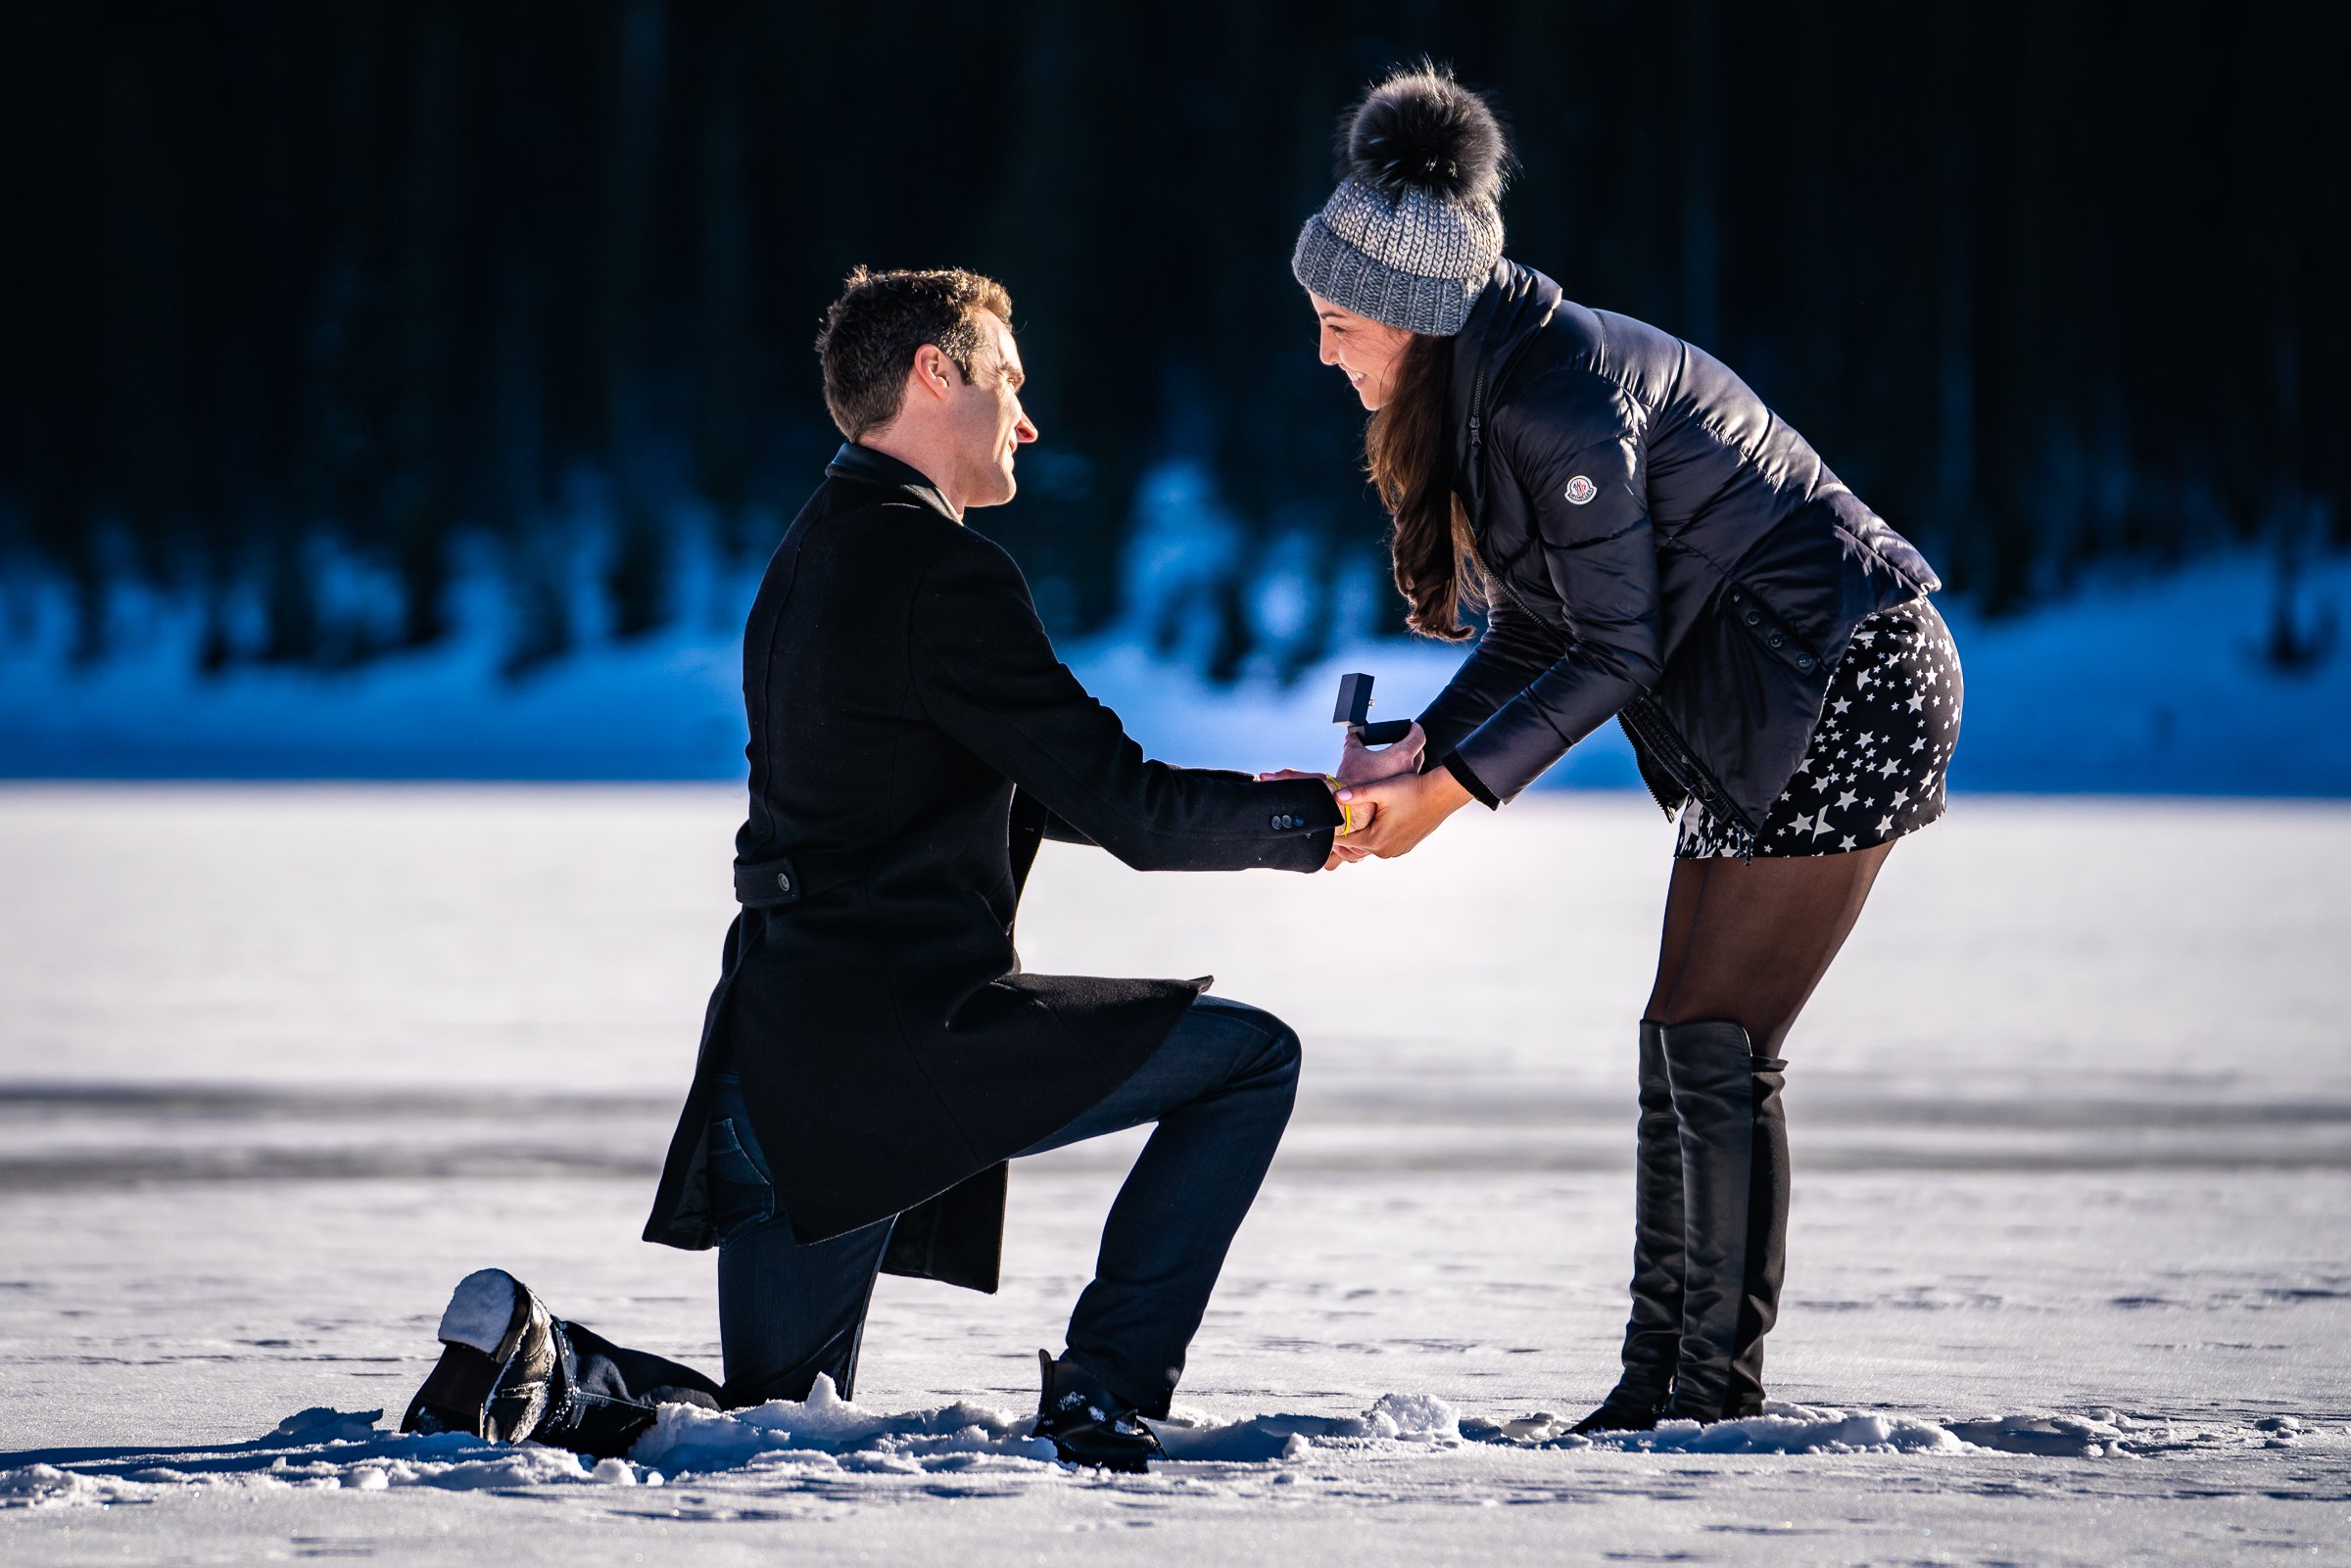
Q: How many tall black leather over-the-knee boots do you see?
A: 2